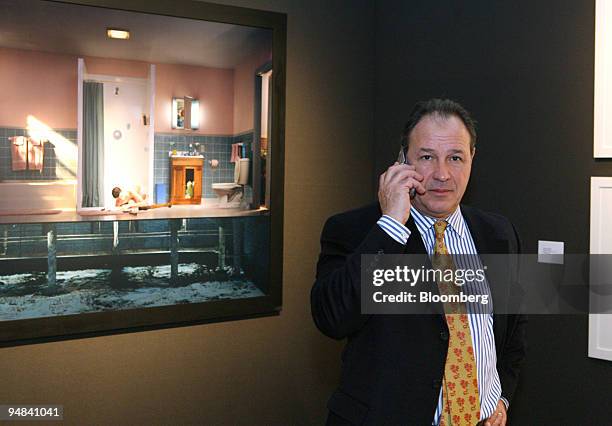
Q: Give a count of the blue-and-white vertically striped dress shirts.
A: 1